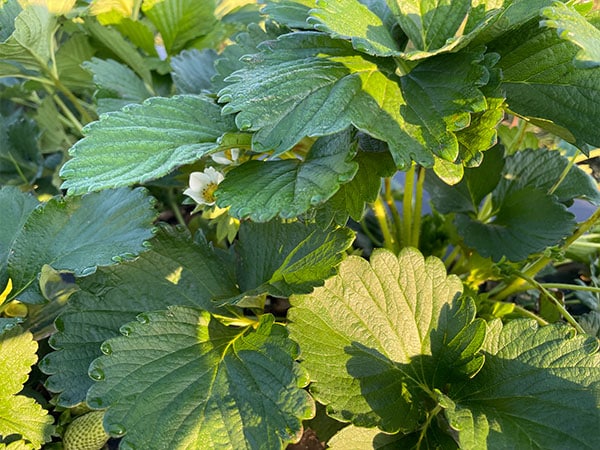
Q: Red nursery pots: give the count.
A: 0